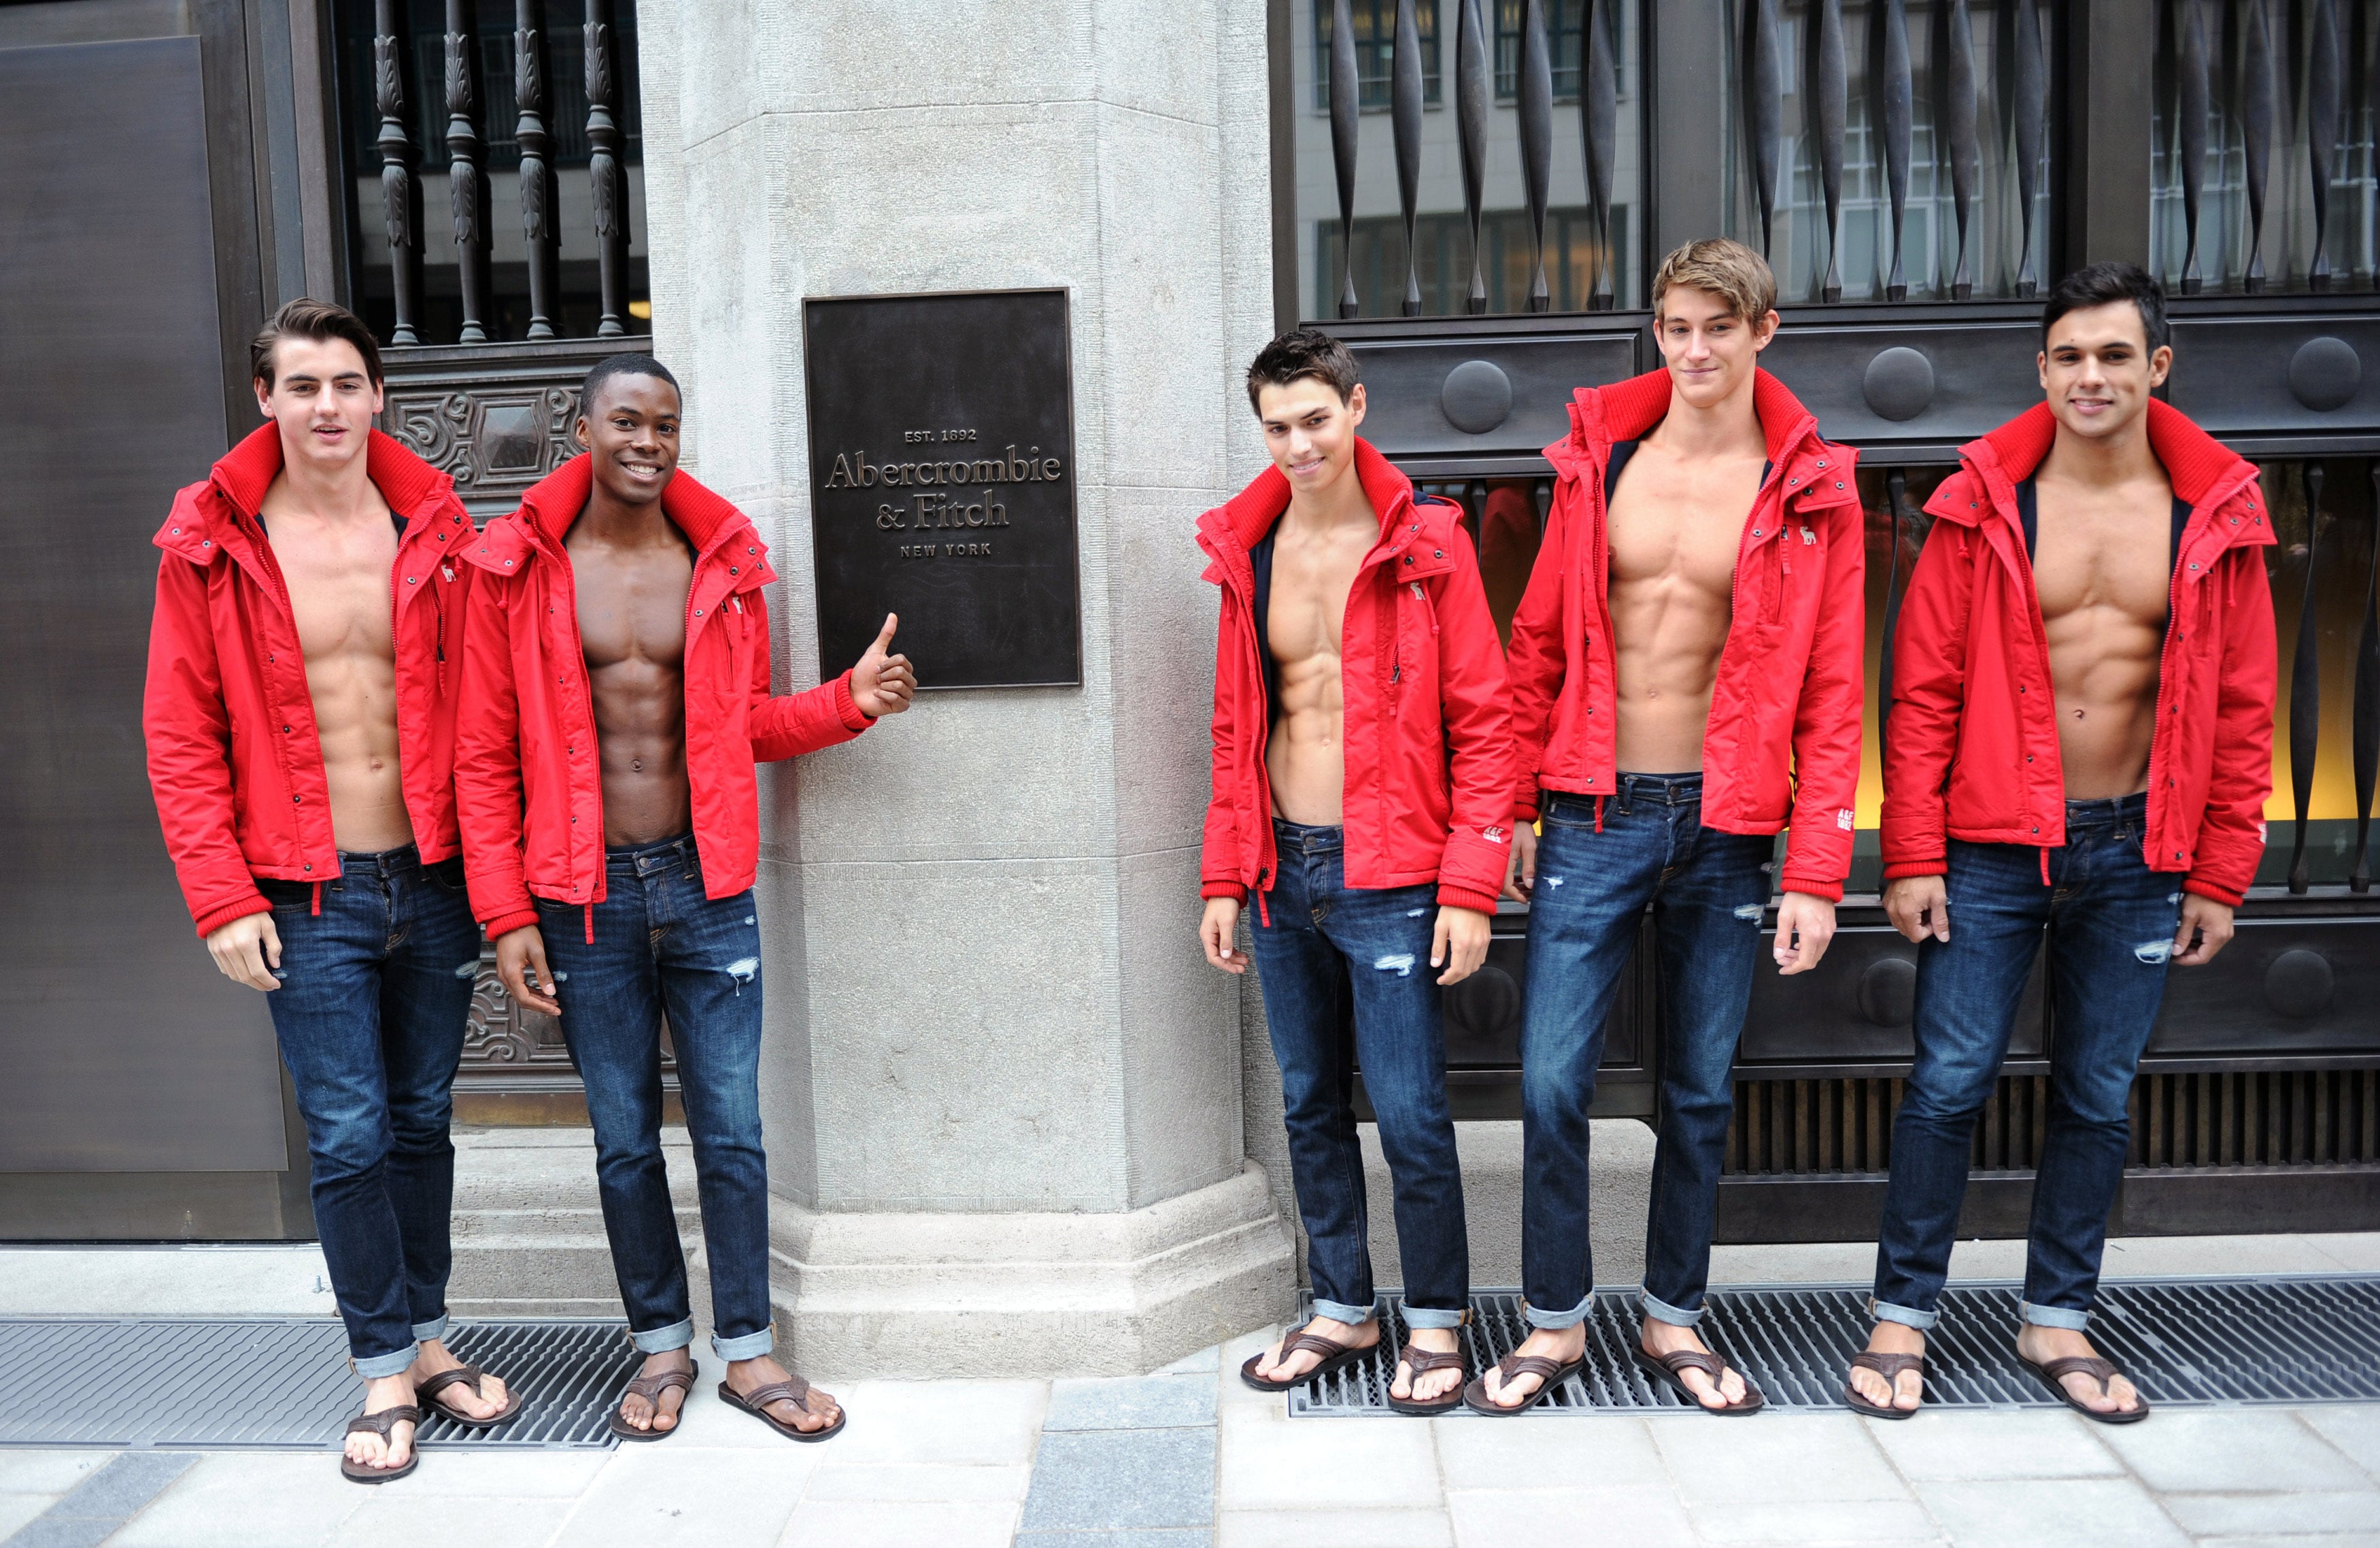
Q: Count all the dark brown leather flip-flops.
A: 10